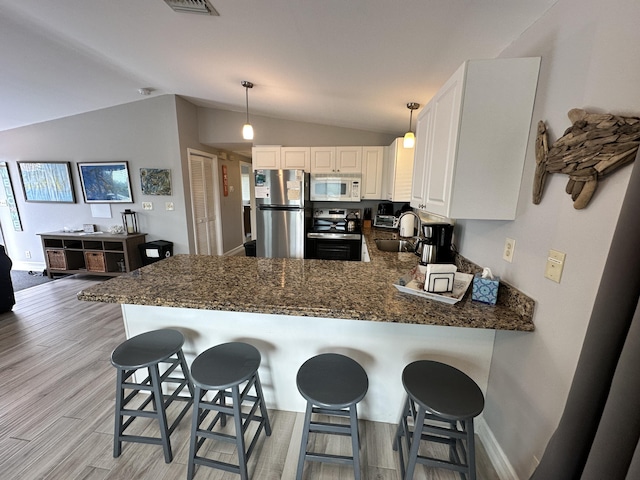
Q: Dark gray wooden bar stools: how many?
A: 4